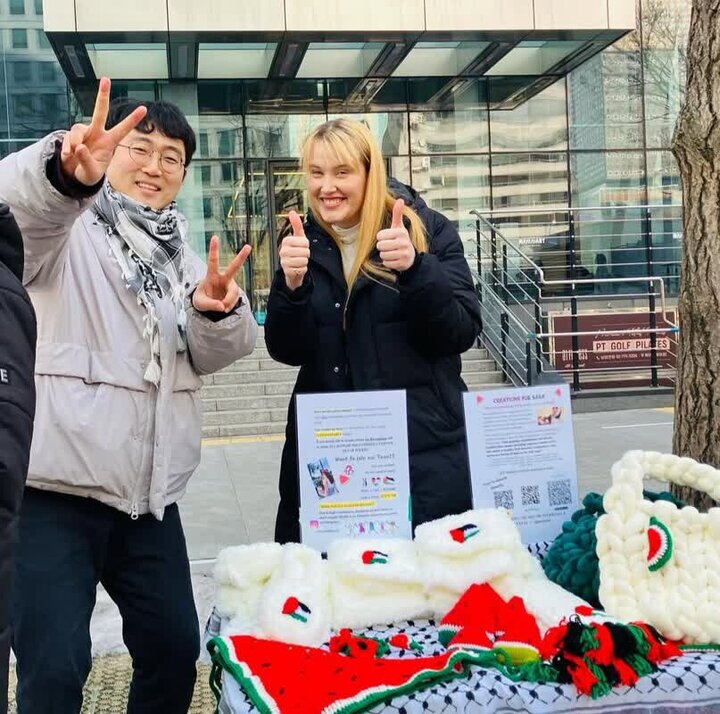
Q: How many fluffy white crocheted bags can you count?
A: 1